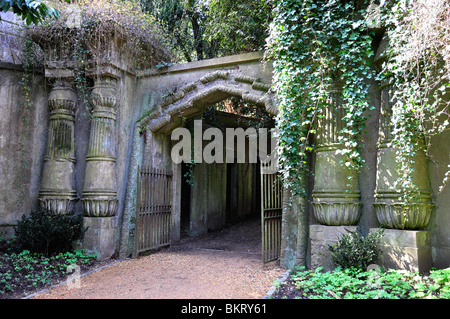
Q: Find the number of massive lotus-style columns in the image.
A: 4